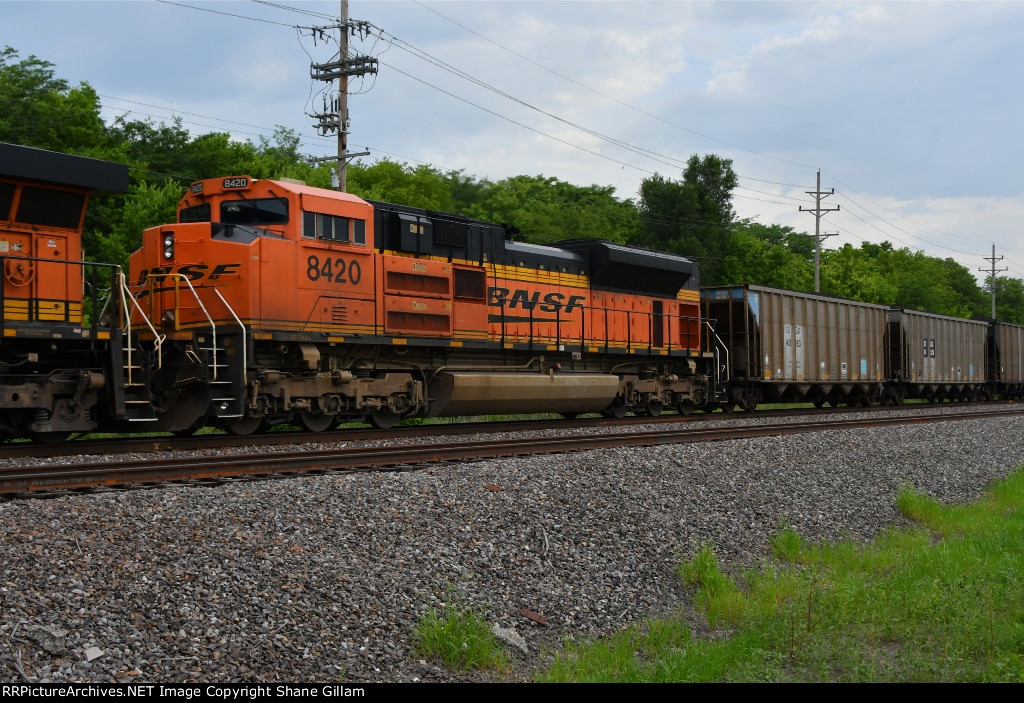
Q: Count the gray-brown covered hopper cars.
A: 3